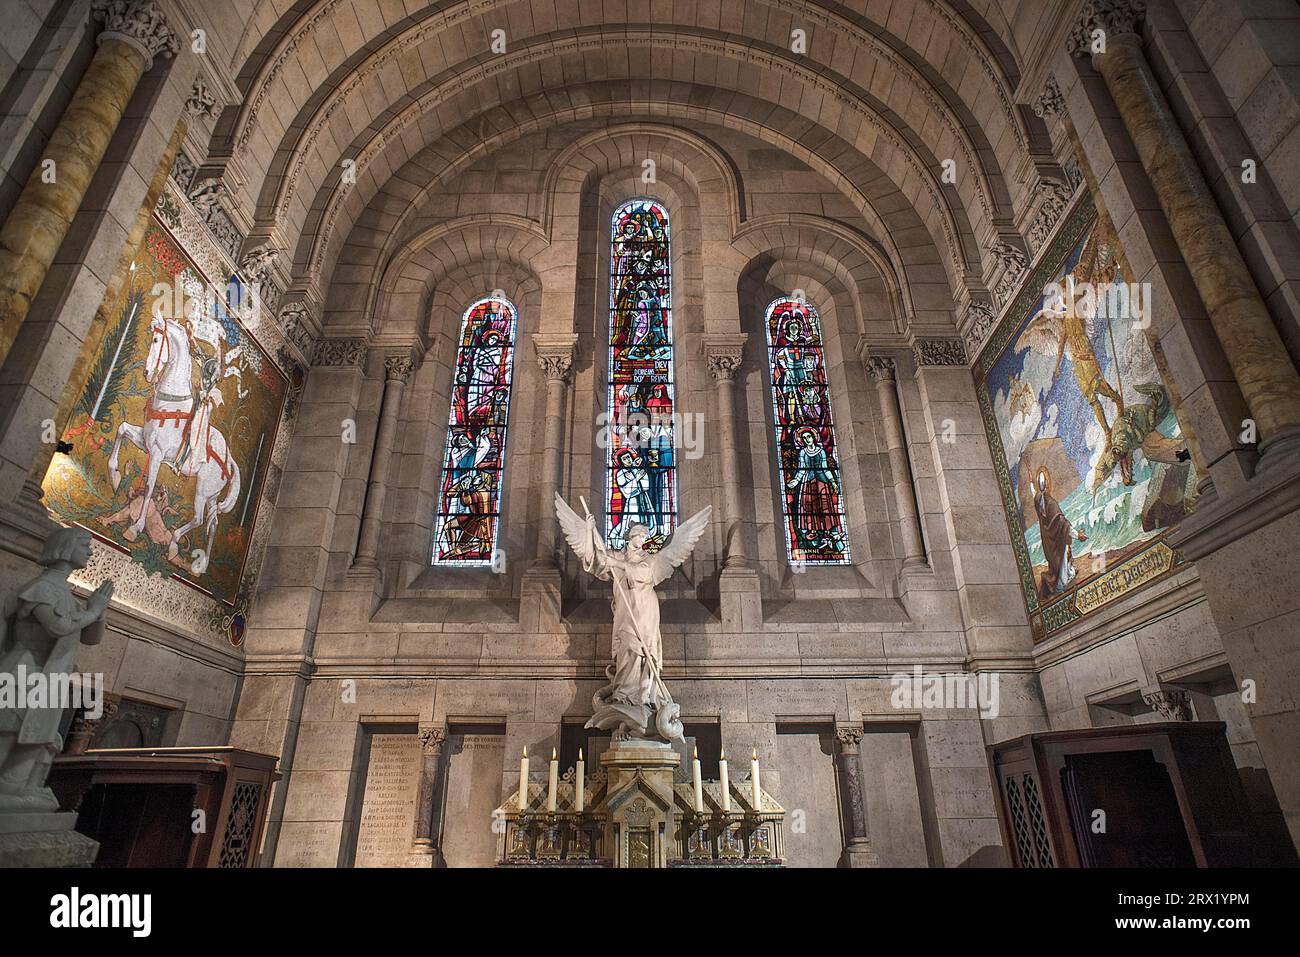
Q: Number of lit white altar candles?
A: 6